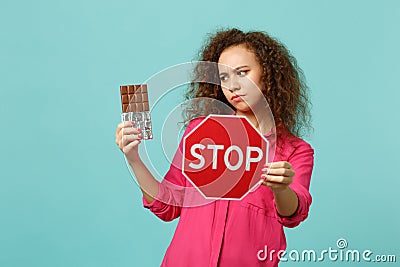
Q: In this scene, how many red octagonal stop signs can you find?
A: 1